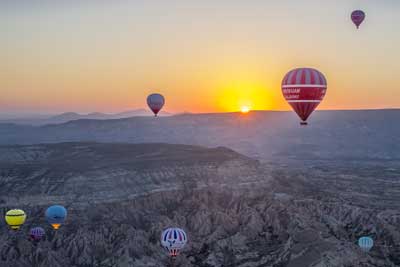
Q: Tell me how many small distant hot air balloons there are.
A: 7